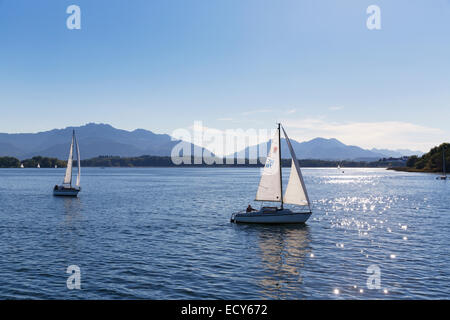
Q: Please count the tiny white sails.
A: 4